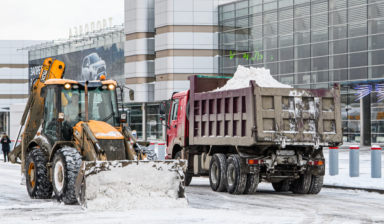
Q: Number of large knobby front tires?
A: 2